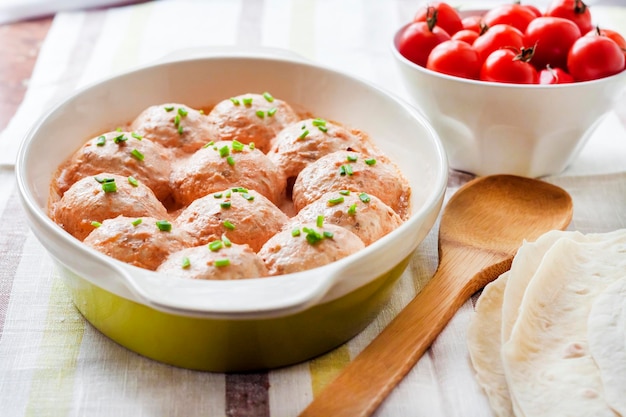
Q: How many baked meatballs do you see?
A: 12